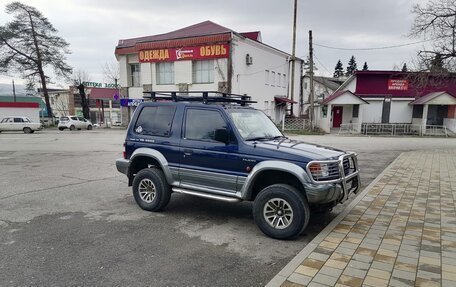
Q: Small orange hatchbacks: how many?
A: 0